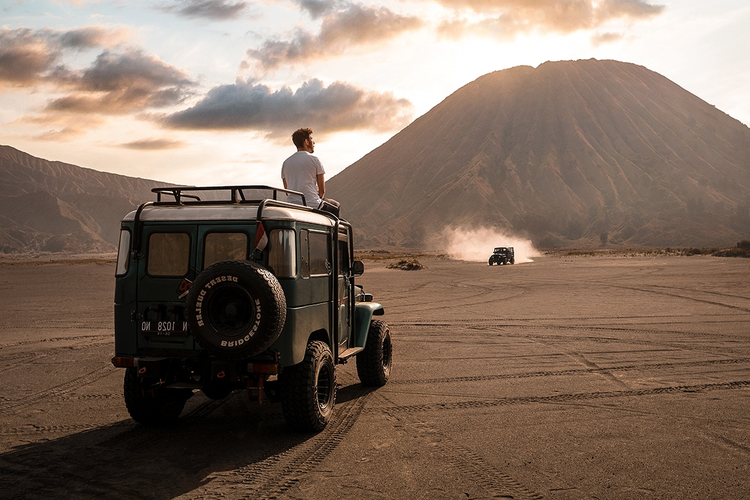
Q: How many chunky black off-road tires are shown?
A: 4